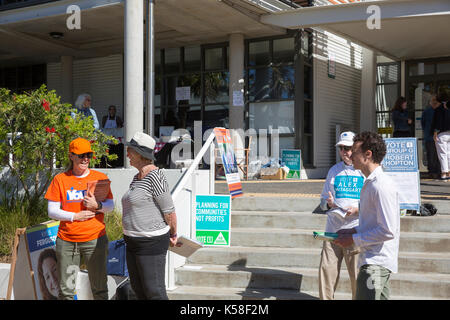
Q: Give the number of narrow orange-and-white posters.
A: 1